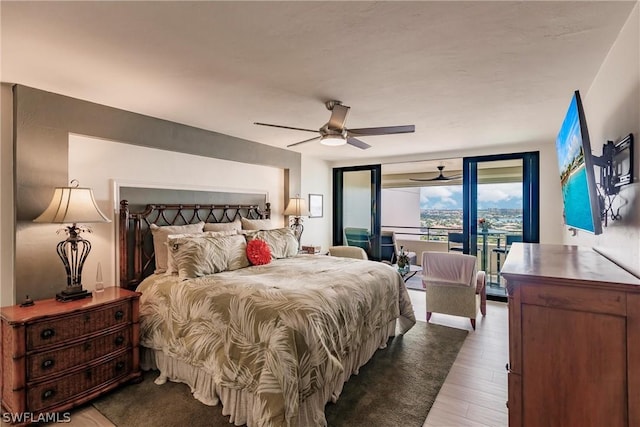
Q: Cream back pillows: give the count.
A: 3